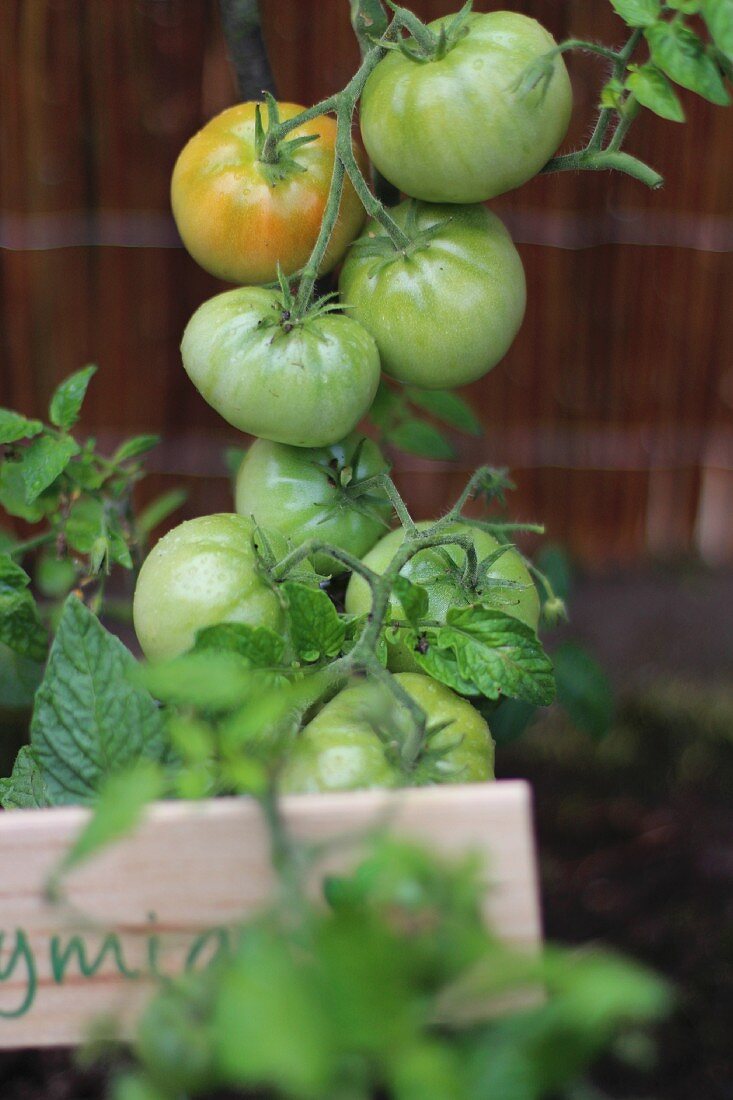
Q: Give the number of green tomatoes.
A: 7